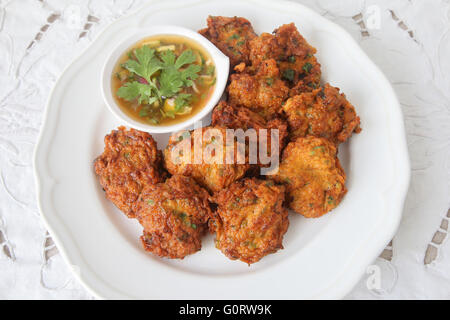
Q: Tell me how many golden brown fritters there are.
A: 10